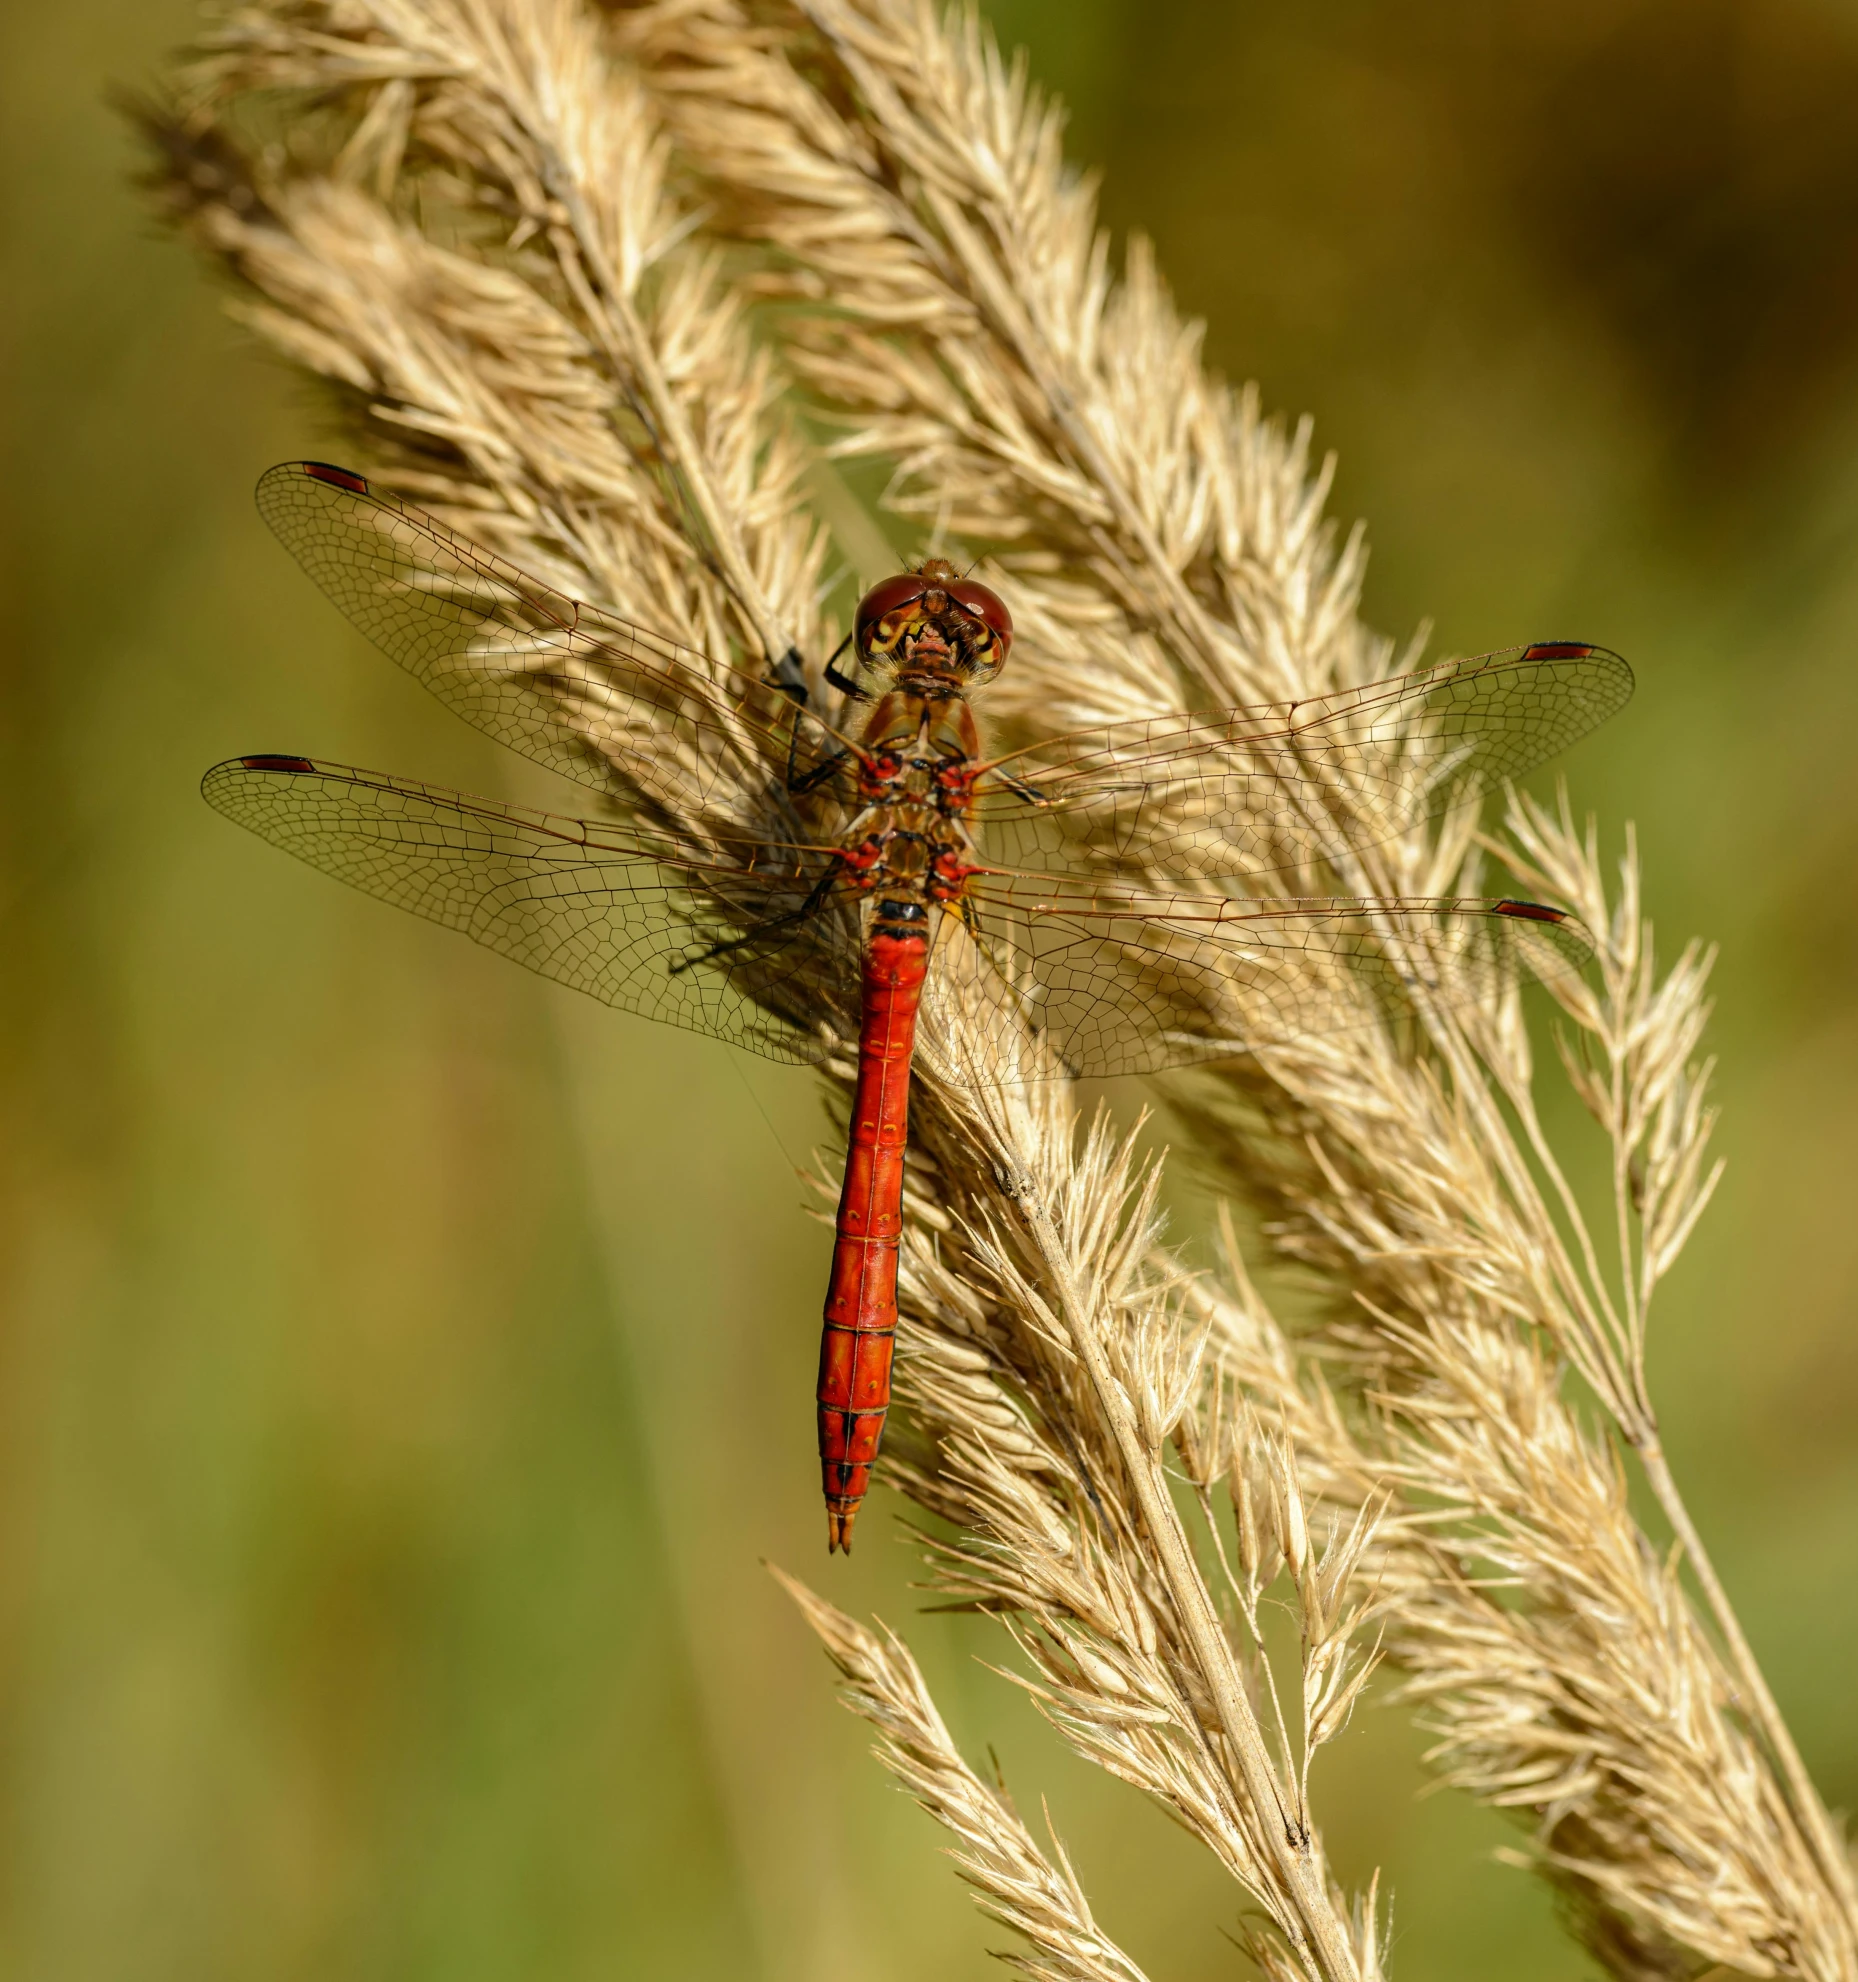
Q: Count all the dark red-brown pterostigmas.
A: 4